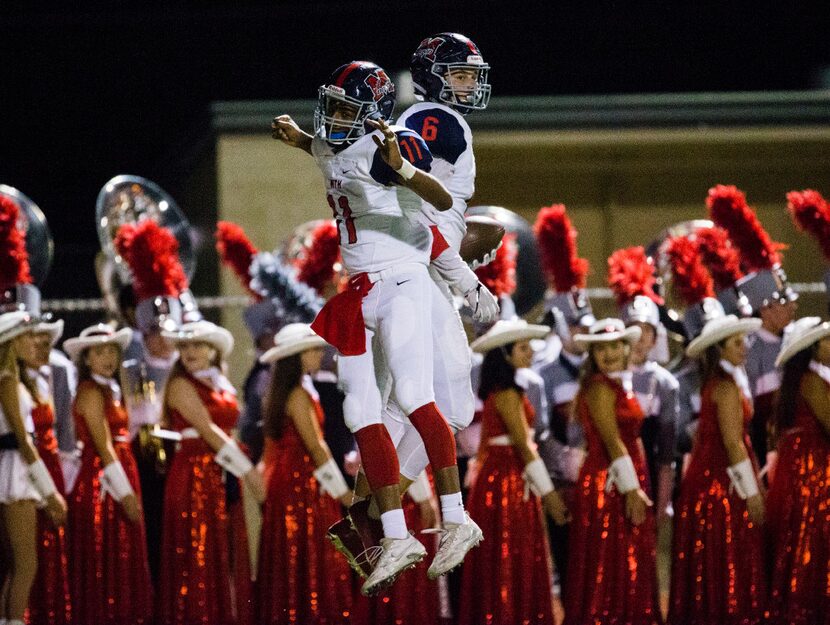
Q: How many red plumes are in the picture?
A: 11